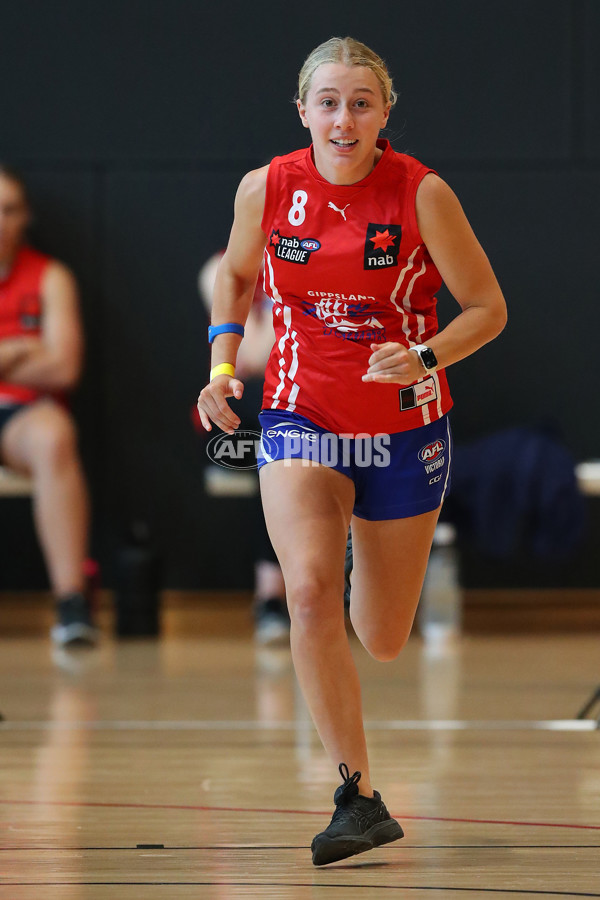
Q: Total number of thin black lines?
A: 2